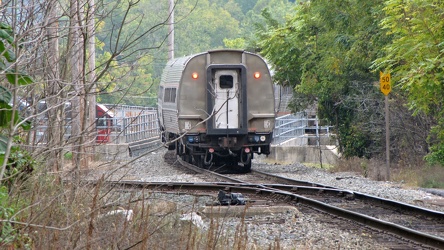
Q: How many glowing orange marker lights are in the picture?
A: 2